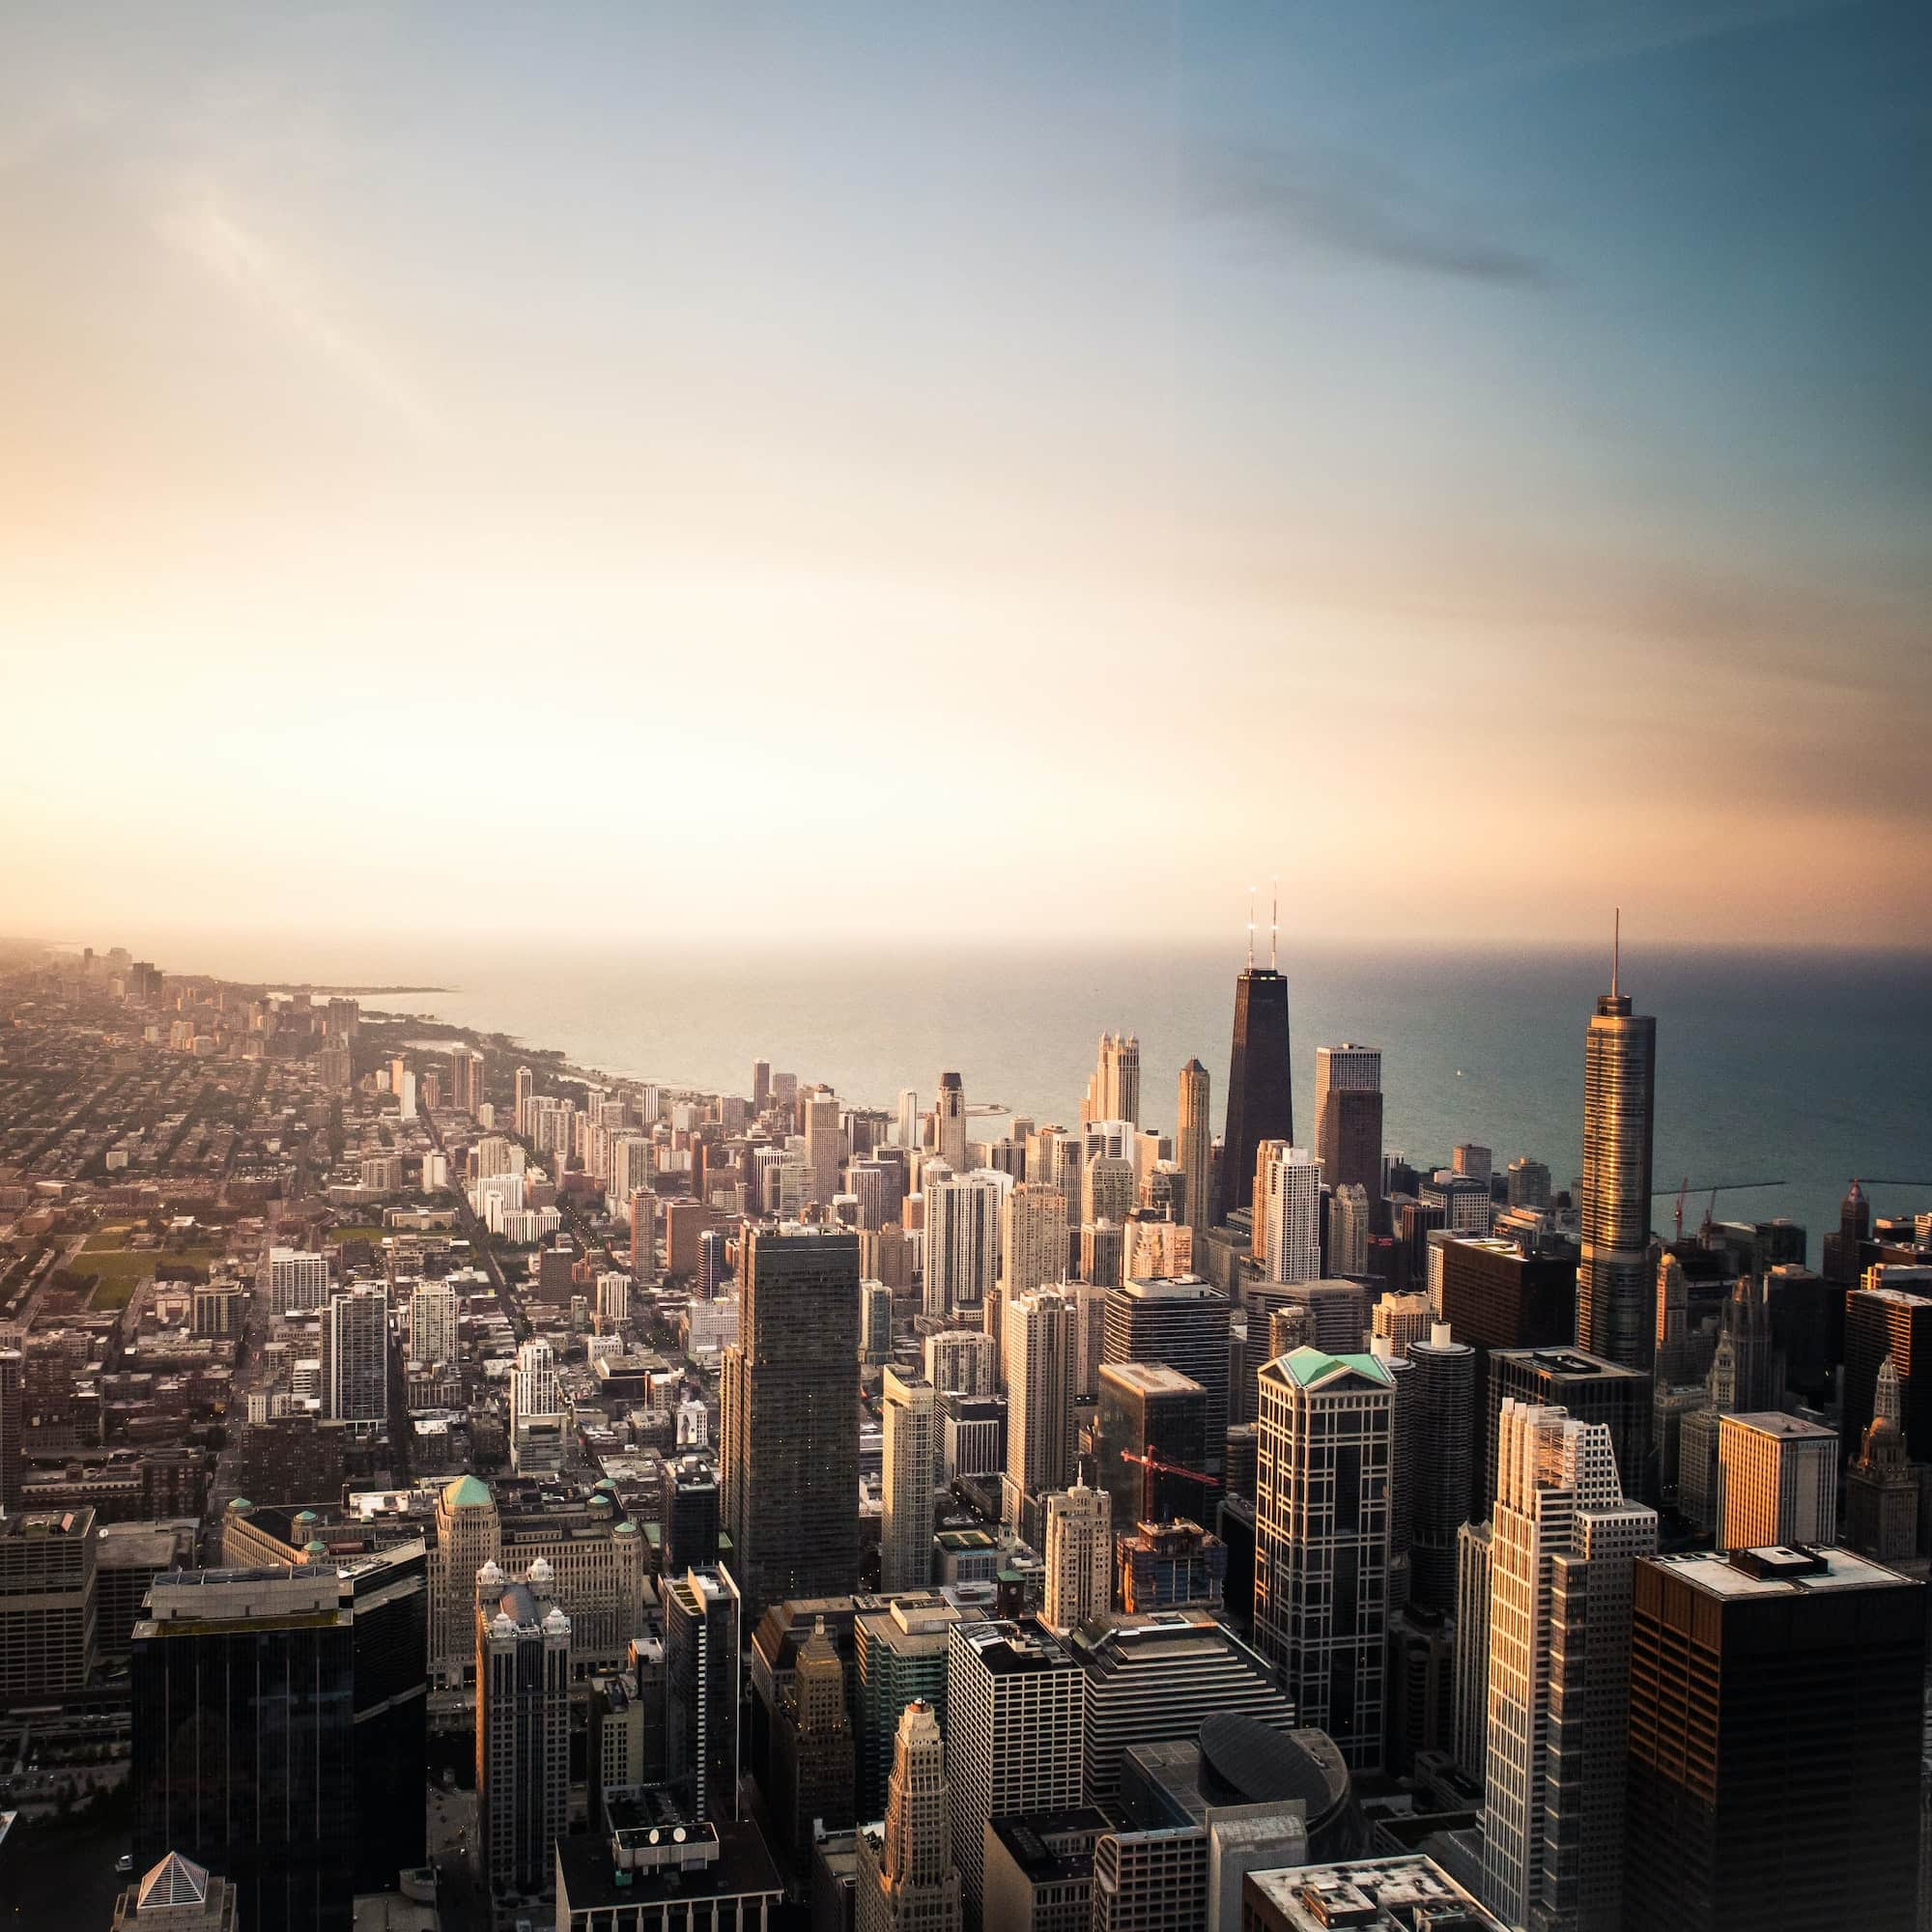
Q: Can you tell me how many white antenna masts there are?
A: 2